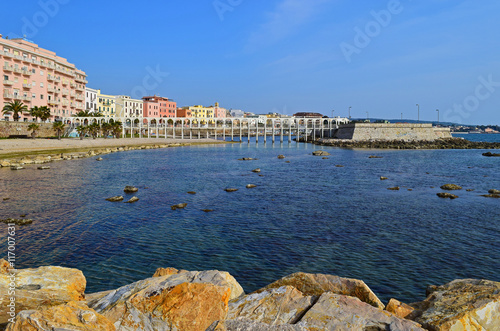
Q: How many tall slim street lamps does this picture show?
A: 6